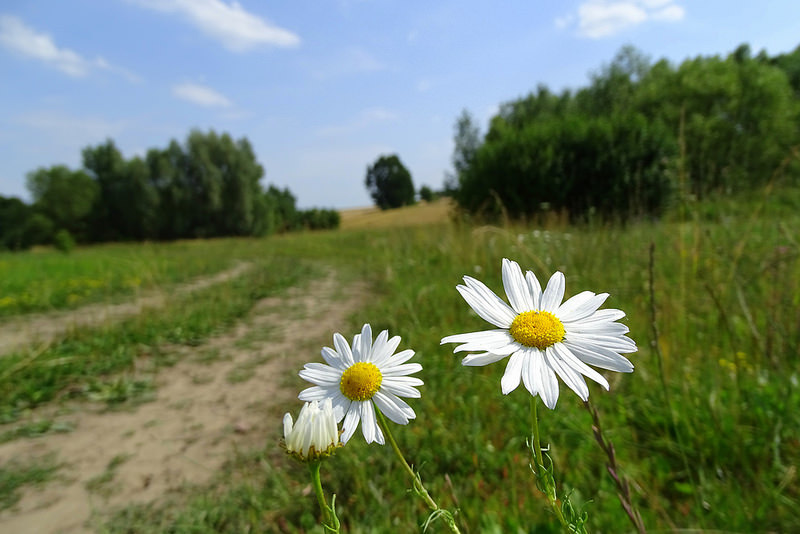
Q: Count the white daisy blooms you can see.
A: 3